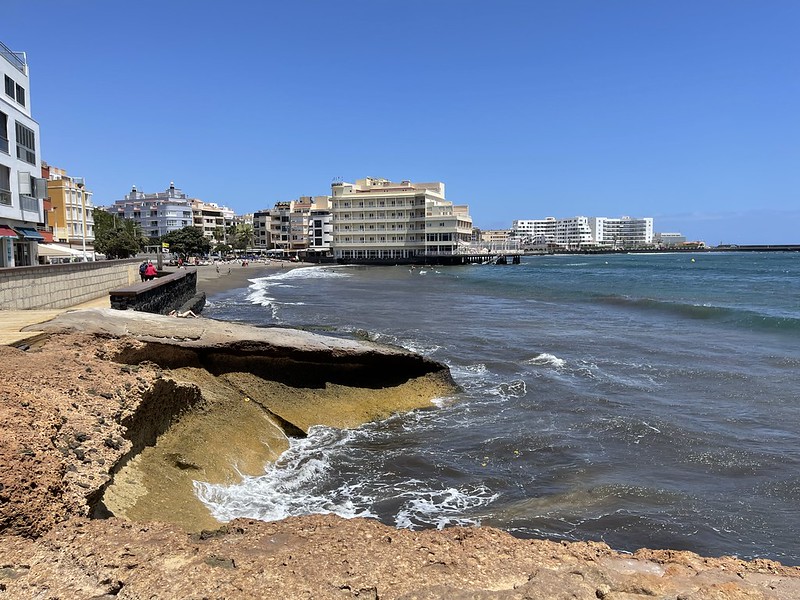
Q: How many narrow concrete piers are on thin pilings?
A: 1